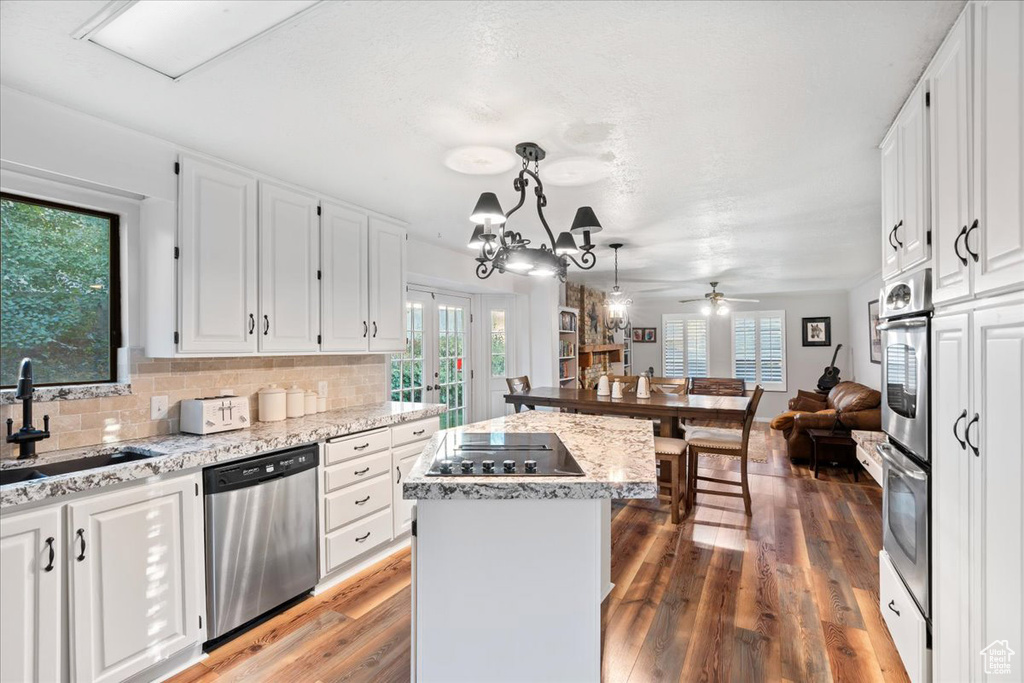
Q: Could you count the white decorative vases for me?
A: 3